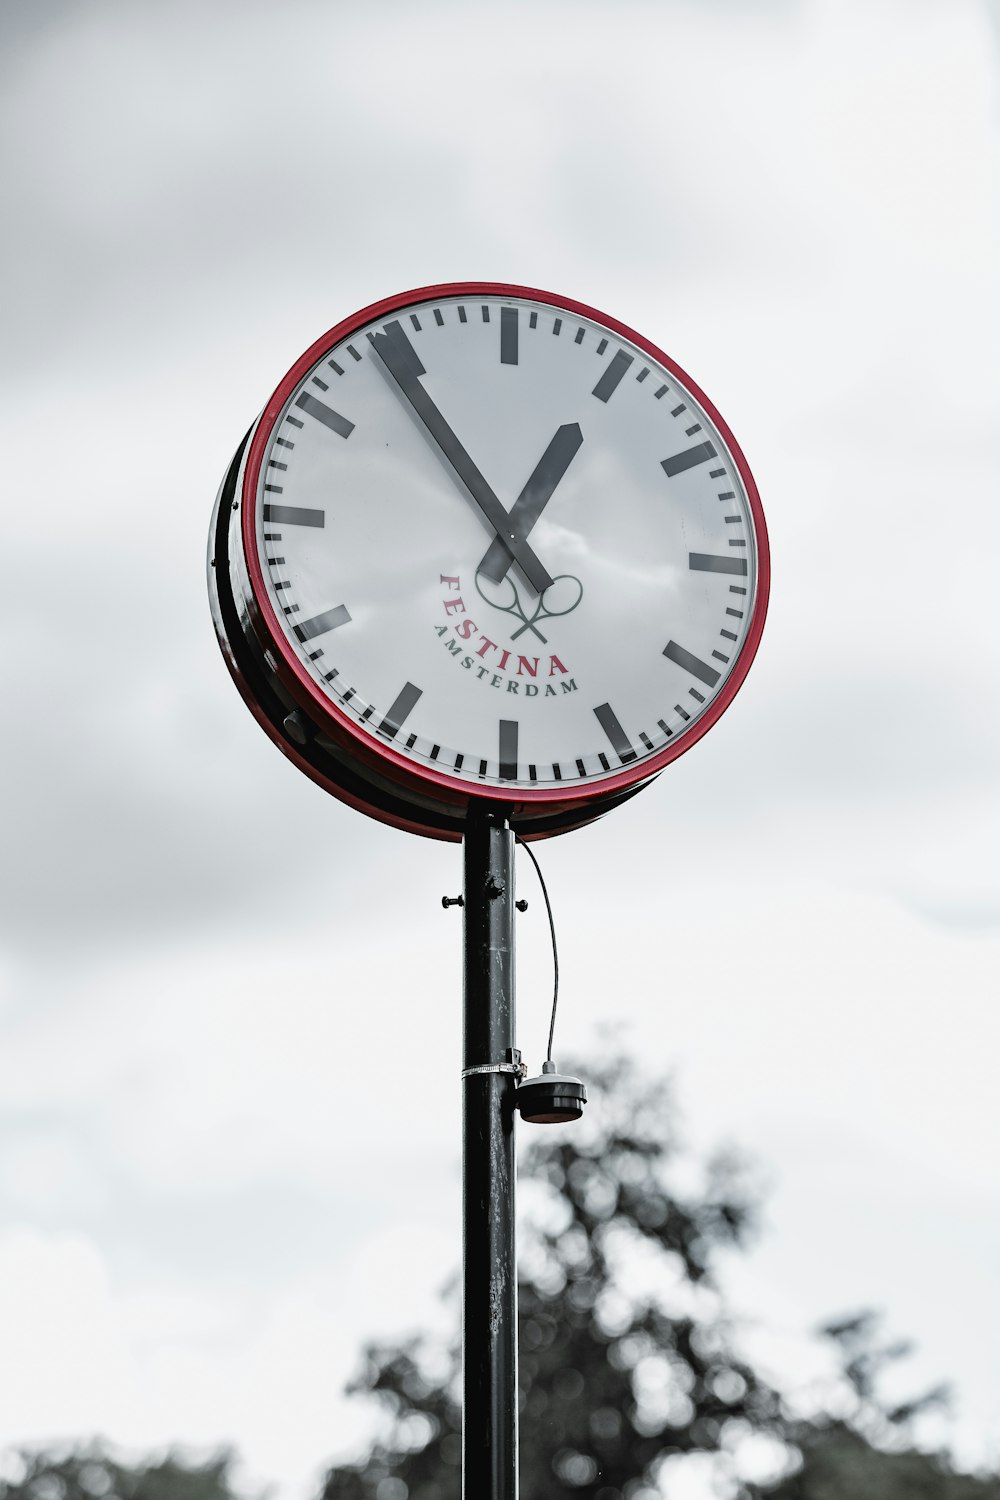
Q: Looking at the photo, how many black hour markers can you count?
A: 12